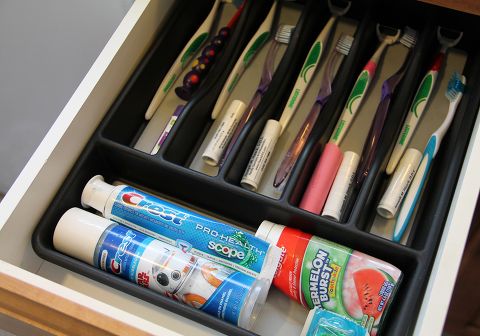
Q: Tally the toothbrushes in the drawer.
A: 5